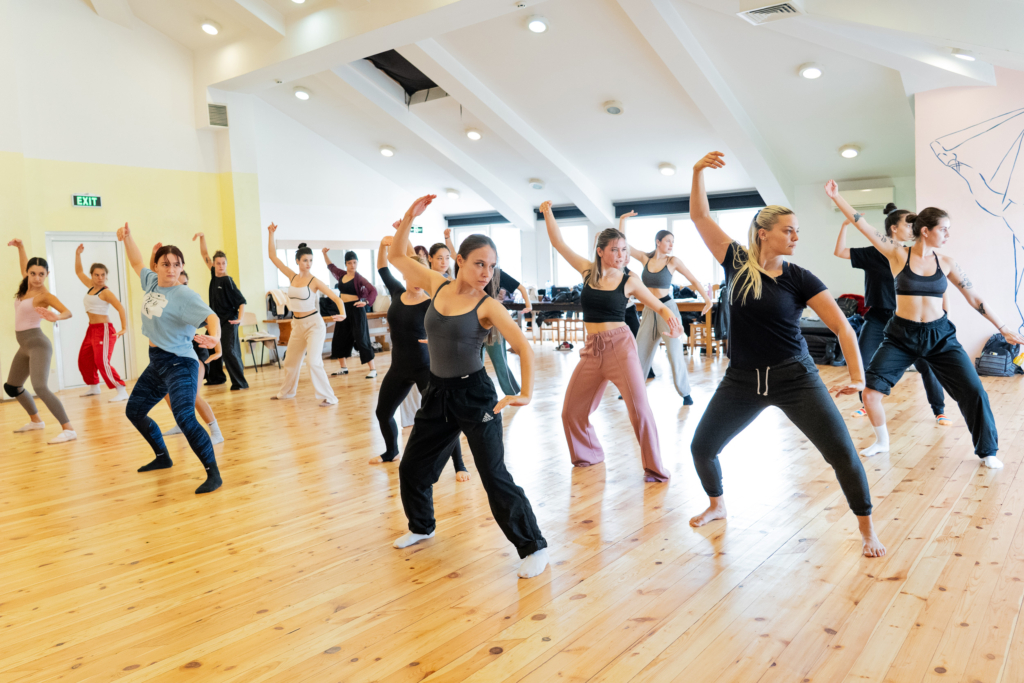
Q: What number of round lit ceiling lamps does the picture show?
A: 11